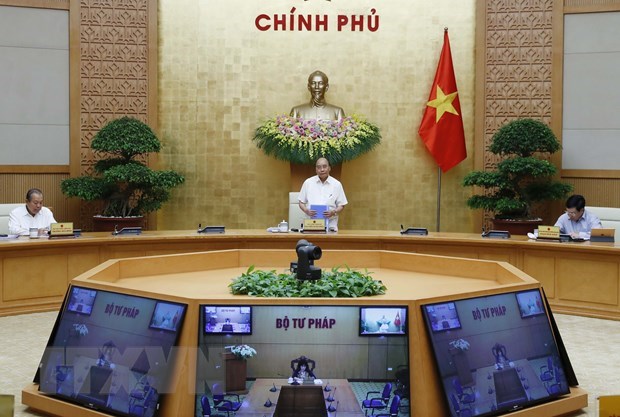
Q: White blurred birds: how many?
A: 0